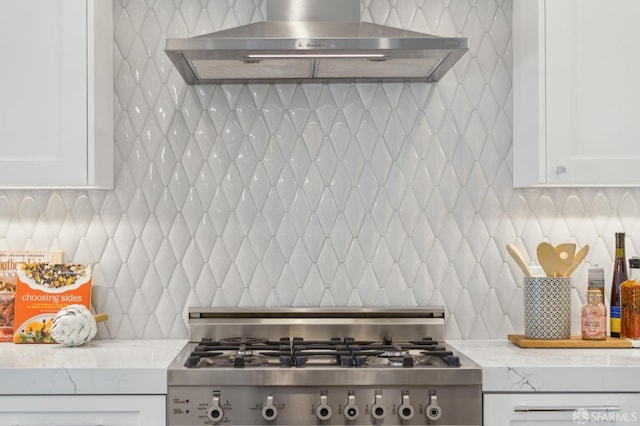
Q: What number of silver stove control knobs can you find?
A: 7